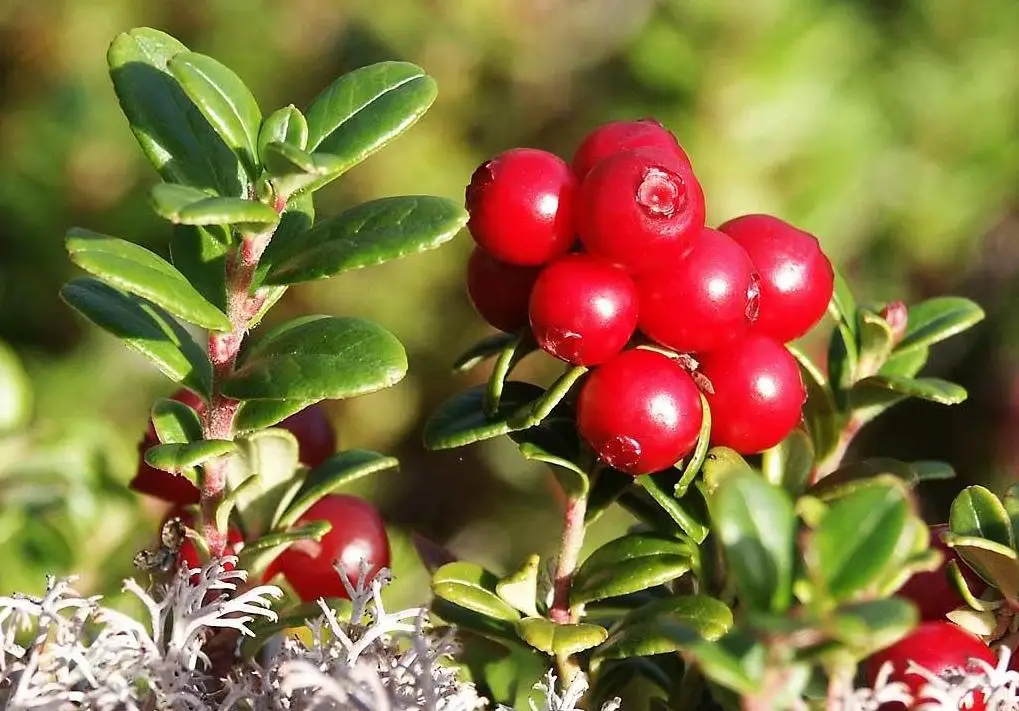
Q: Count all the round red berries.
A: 15